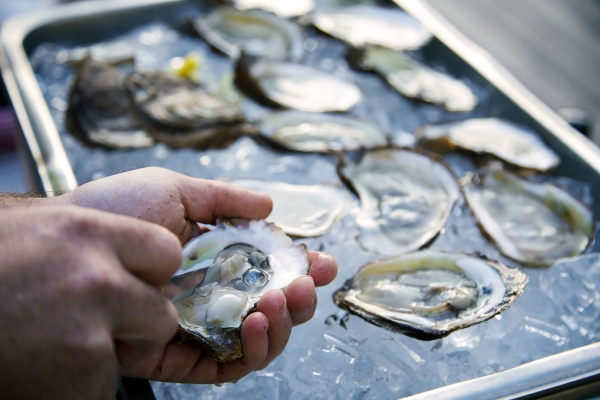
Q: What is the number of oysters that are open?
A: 12